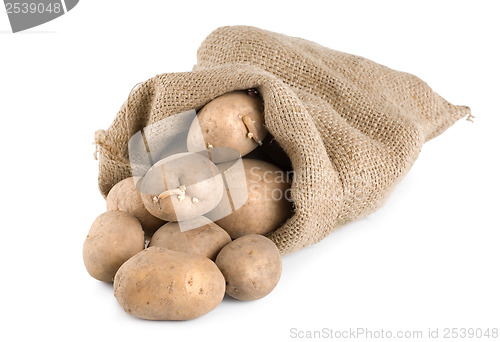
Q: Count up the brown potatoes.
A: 8